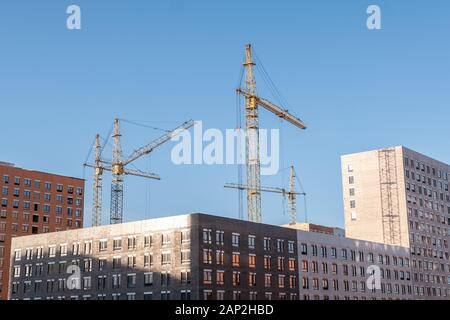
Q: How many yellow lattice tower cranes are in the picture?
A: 4